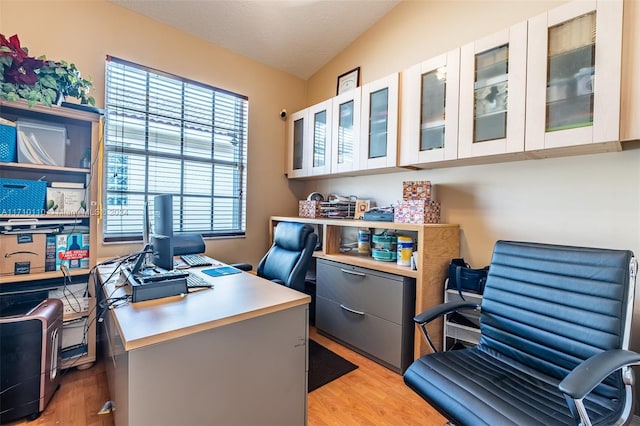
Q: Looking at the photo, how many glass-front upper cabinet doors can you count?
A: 7